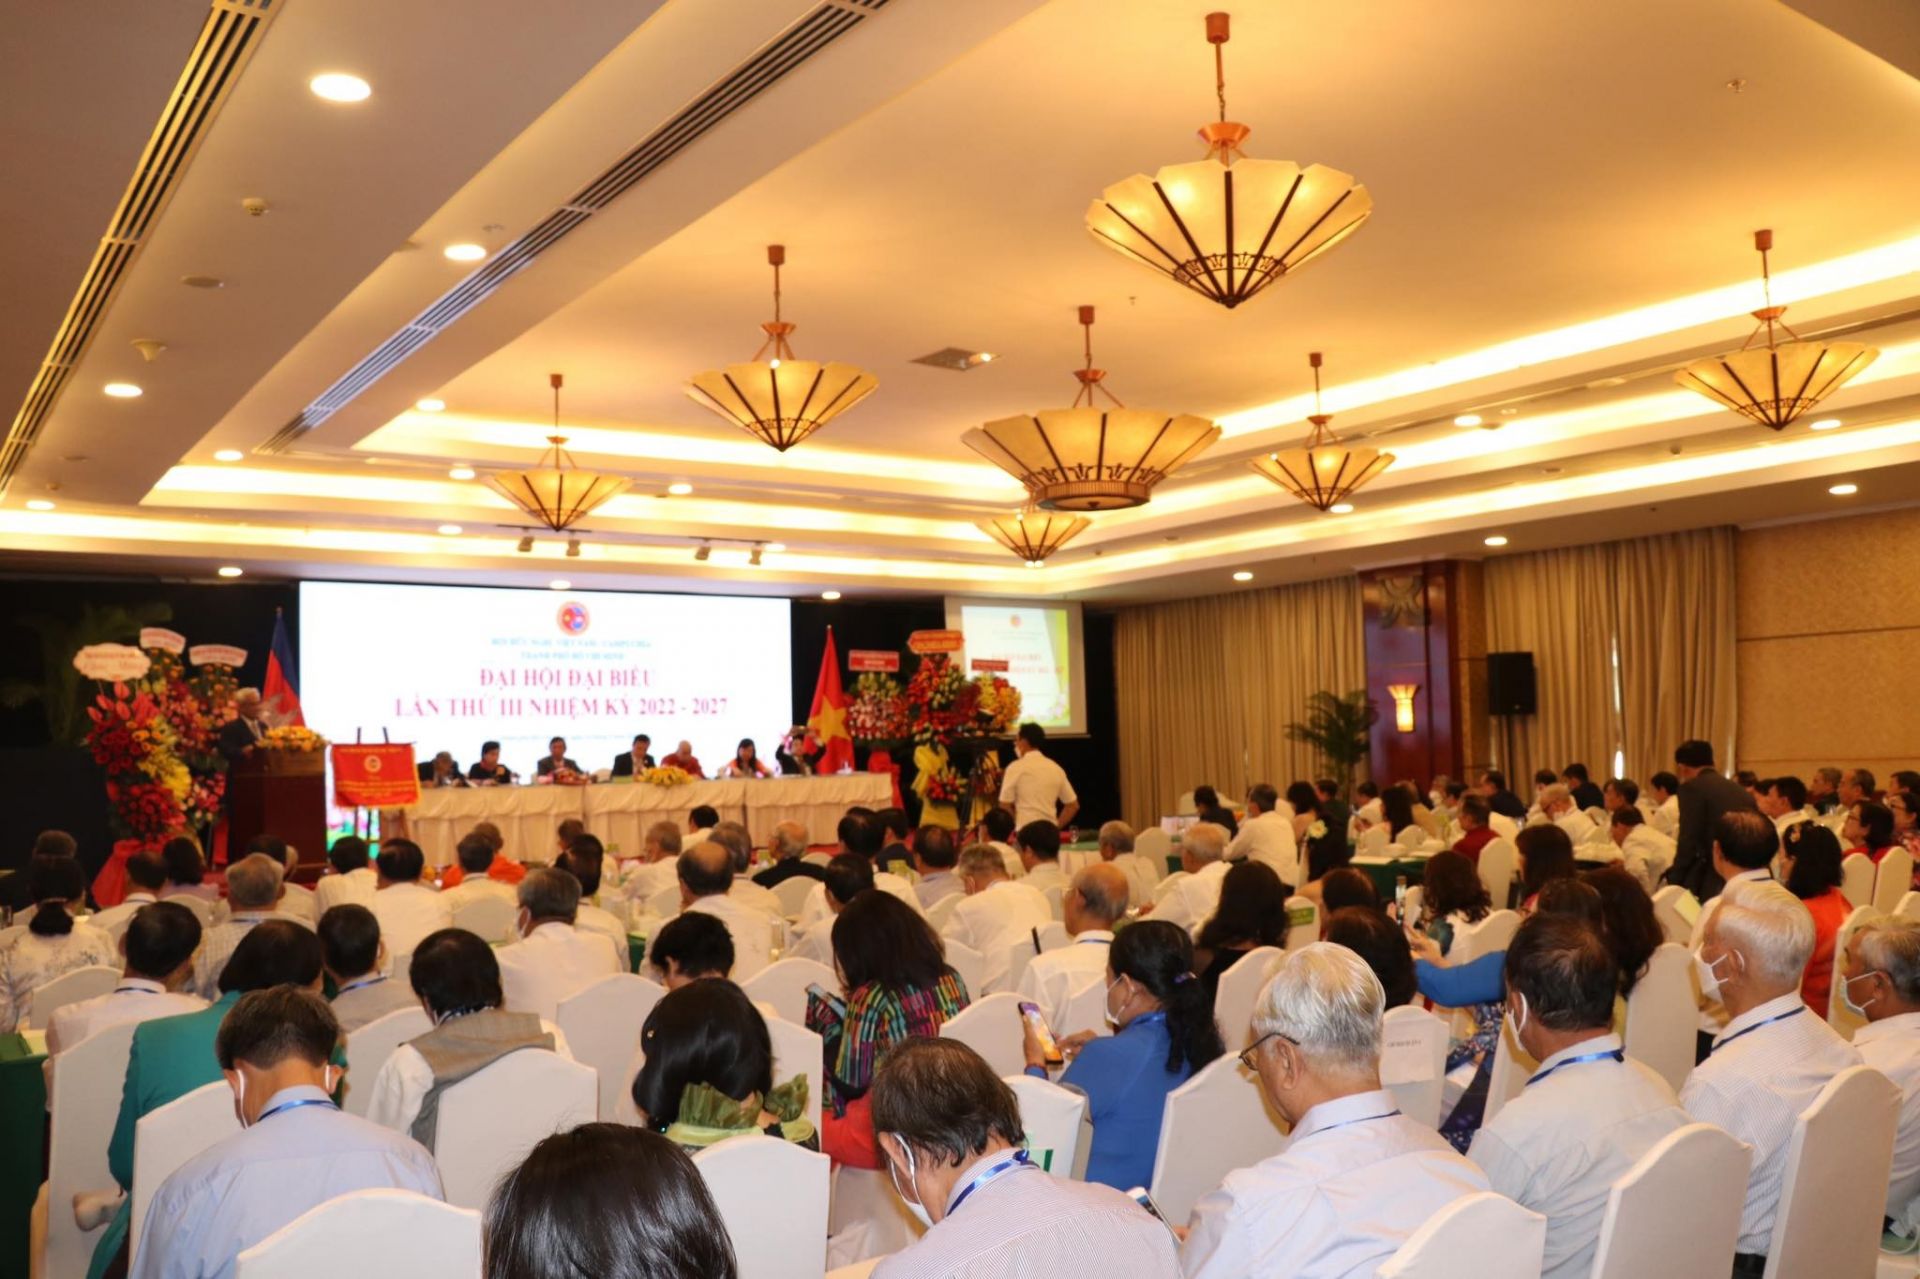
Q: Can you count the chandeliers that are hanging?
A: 7